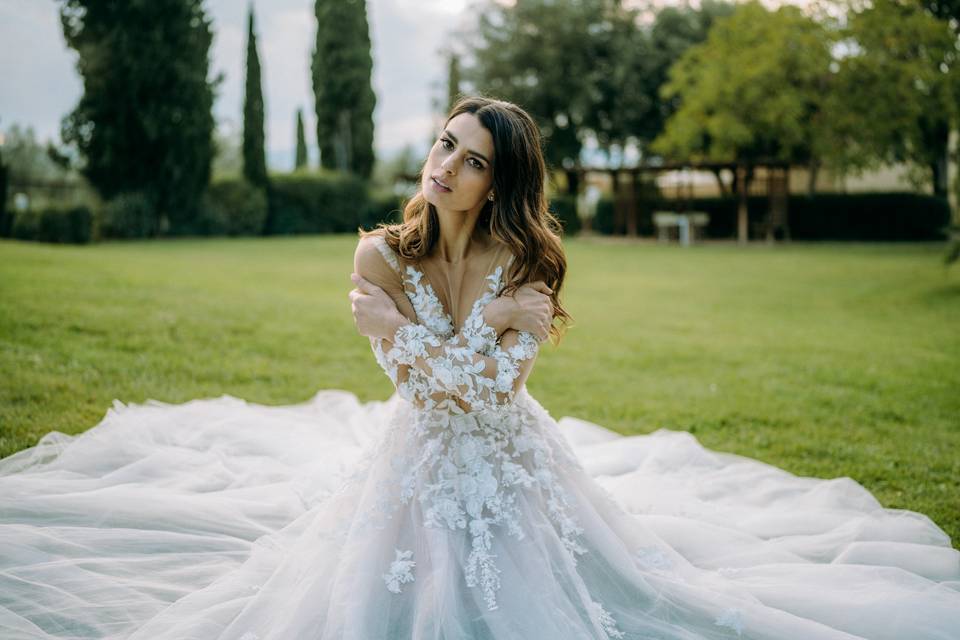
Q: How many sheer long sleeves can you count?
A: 2